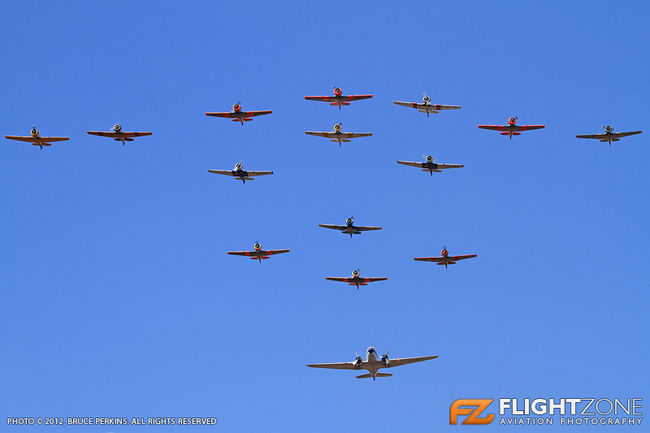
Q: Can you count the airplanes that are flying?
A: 15